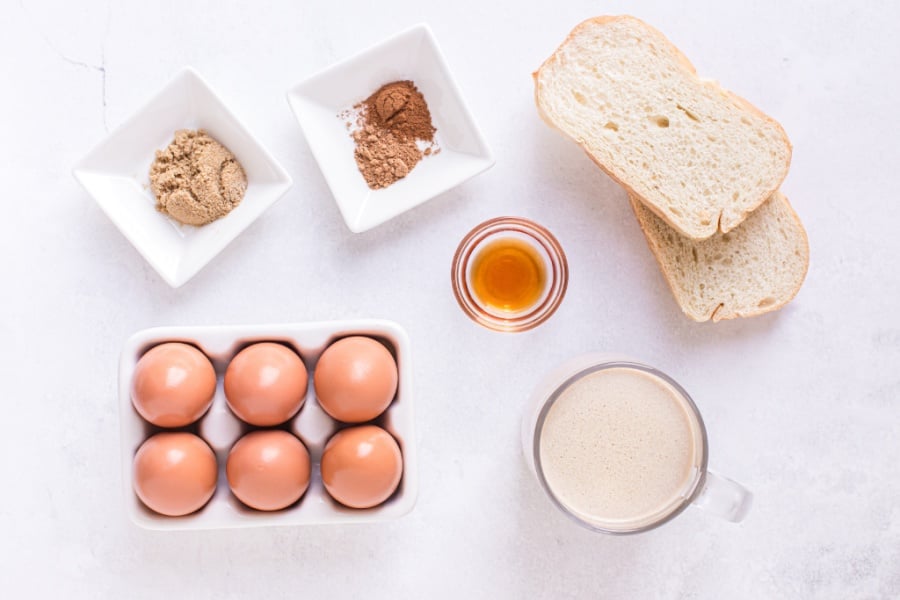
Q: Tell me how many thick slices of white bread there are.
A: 2